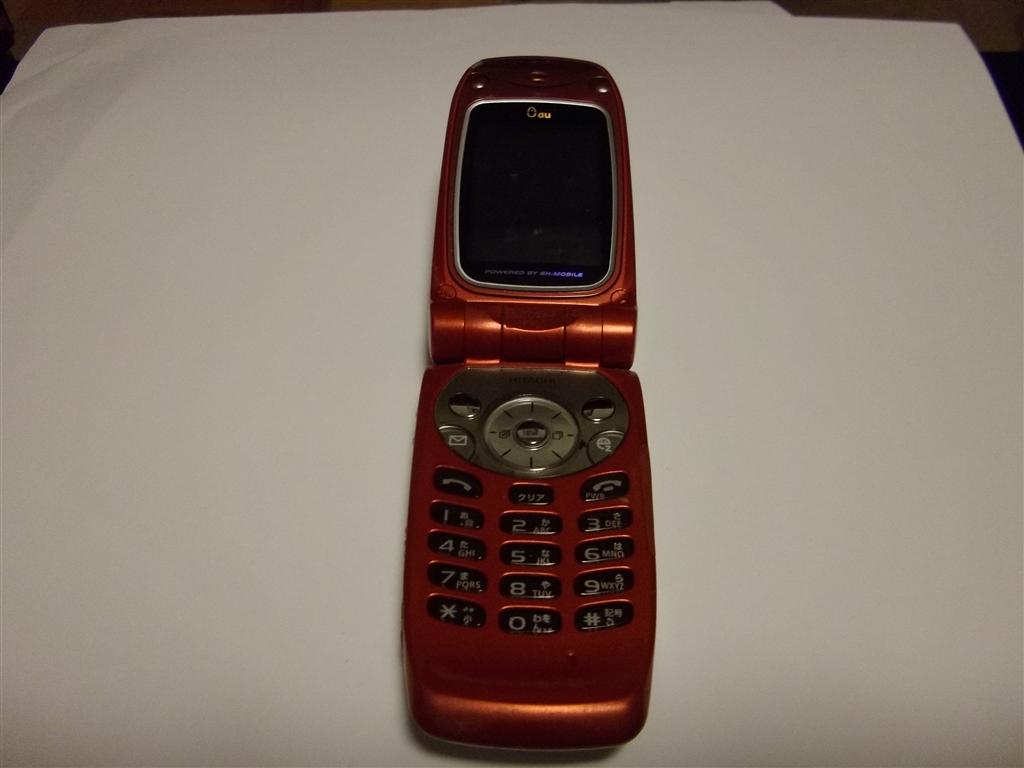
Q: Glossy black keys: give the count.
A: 15